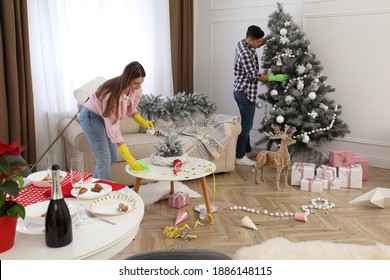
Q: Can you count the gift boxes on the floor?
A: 8